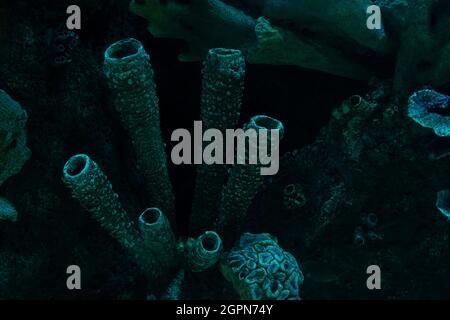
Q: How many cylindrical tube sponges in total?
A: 6